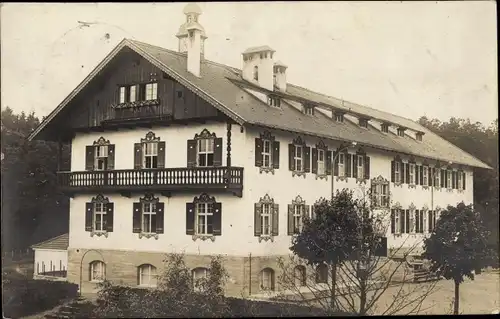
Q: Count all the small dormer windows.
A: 7